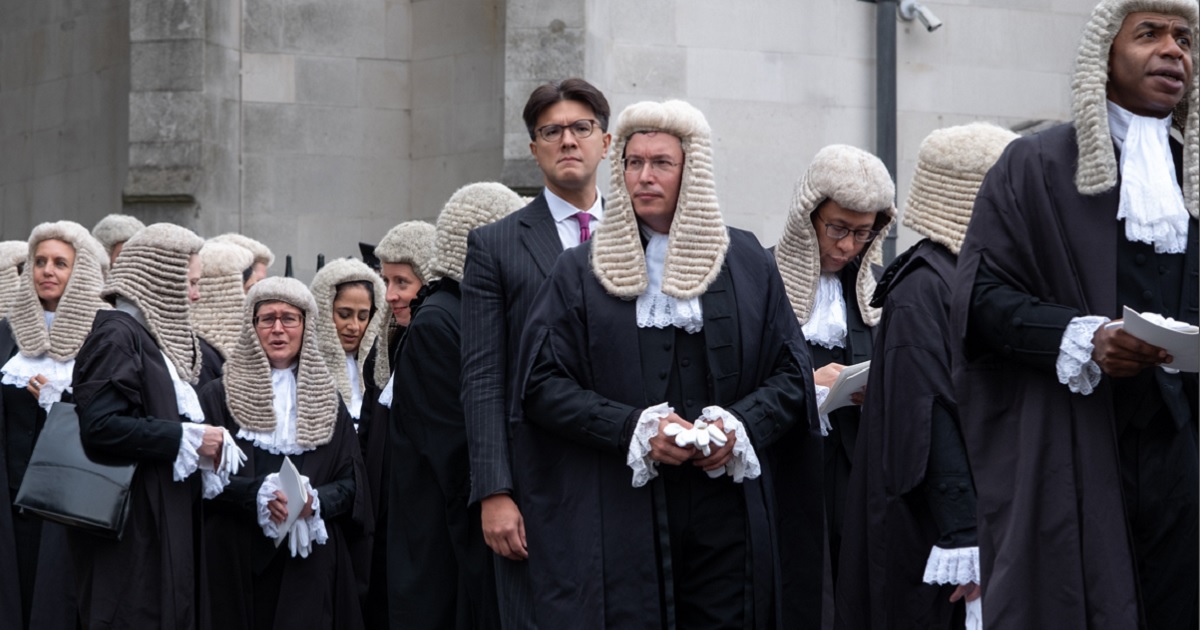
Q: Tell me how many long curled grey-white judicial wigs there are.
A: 14